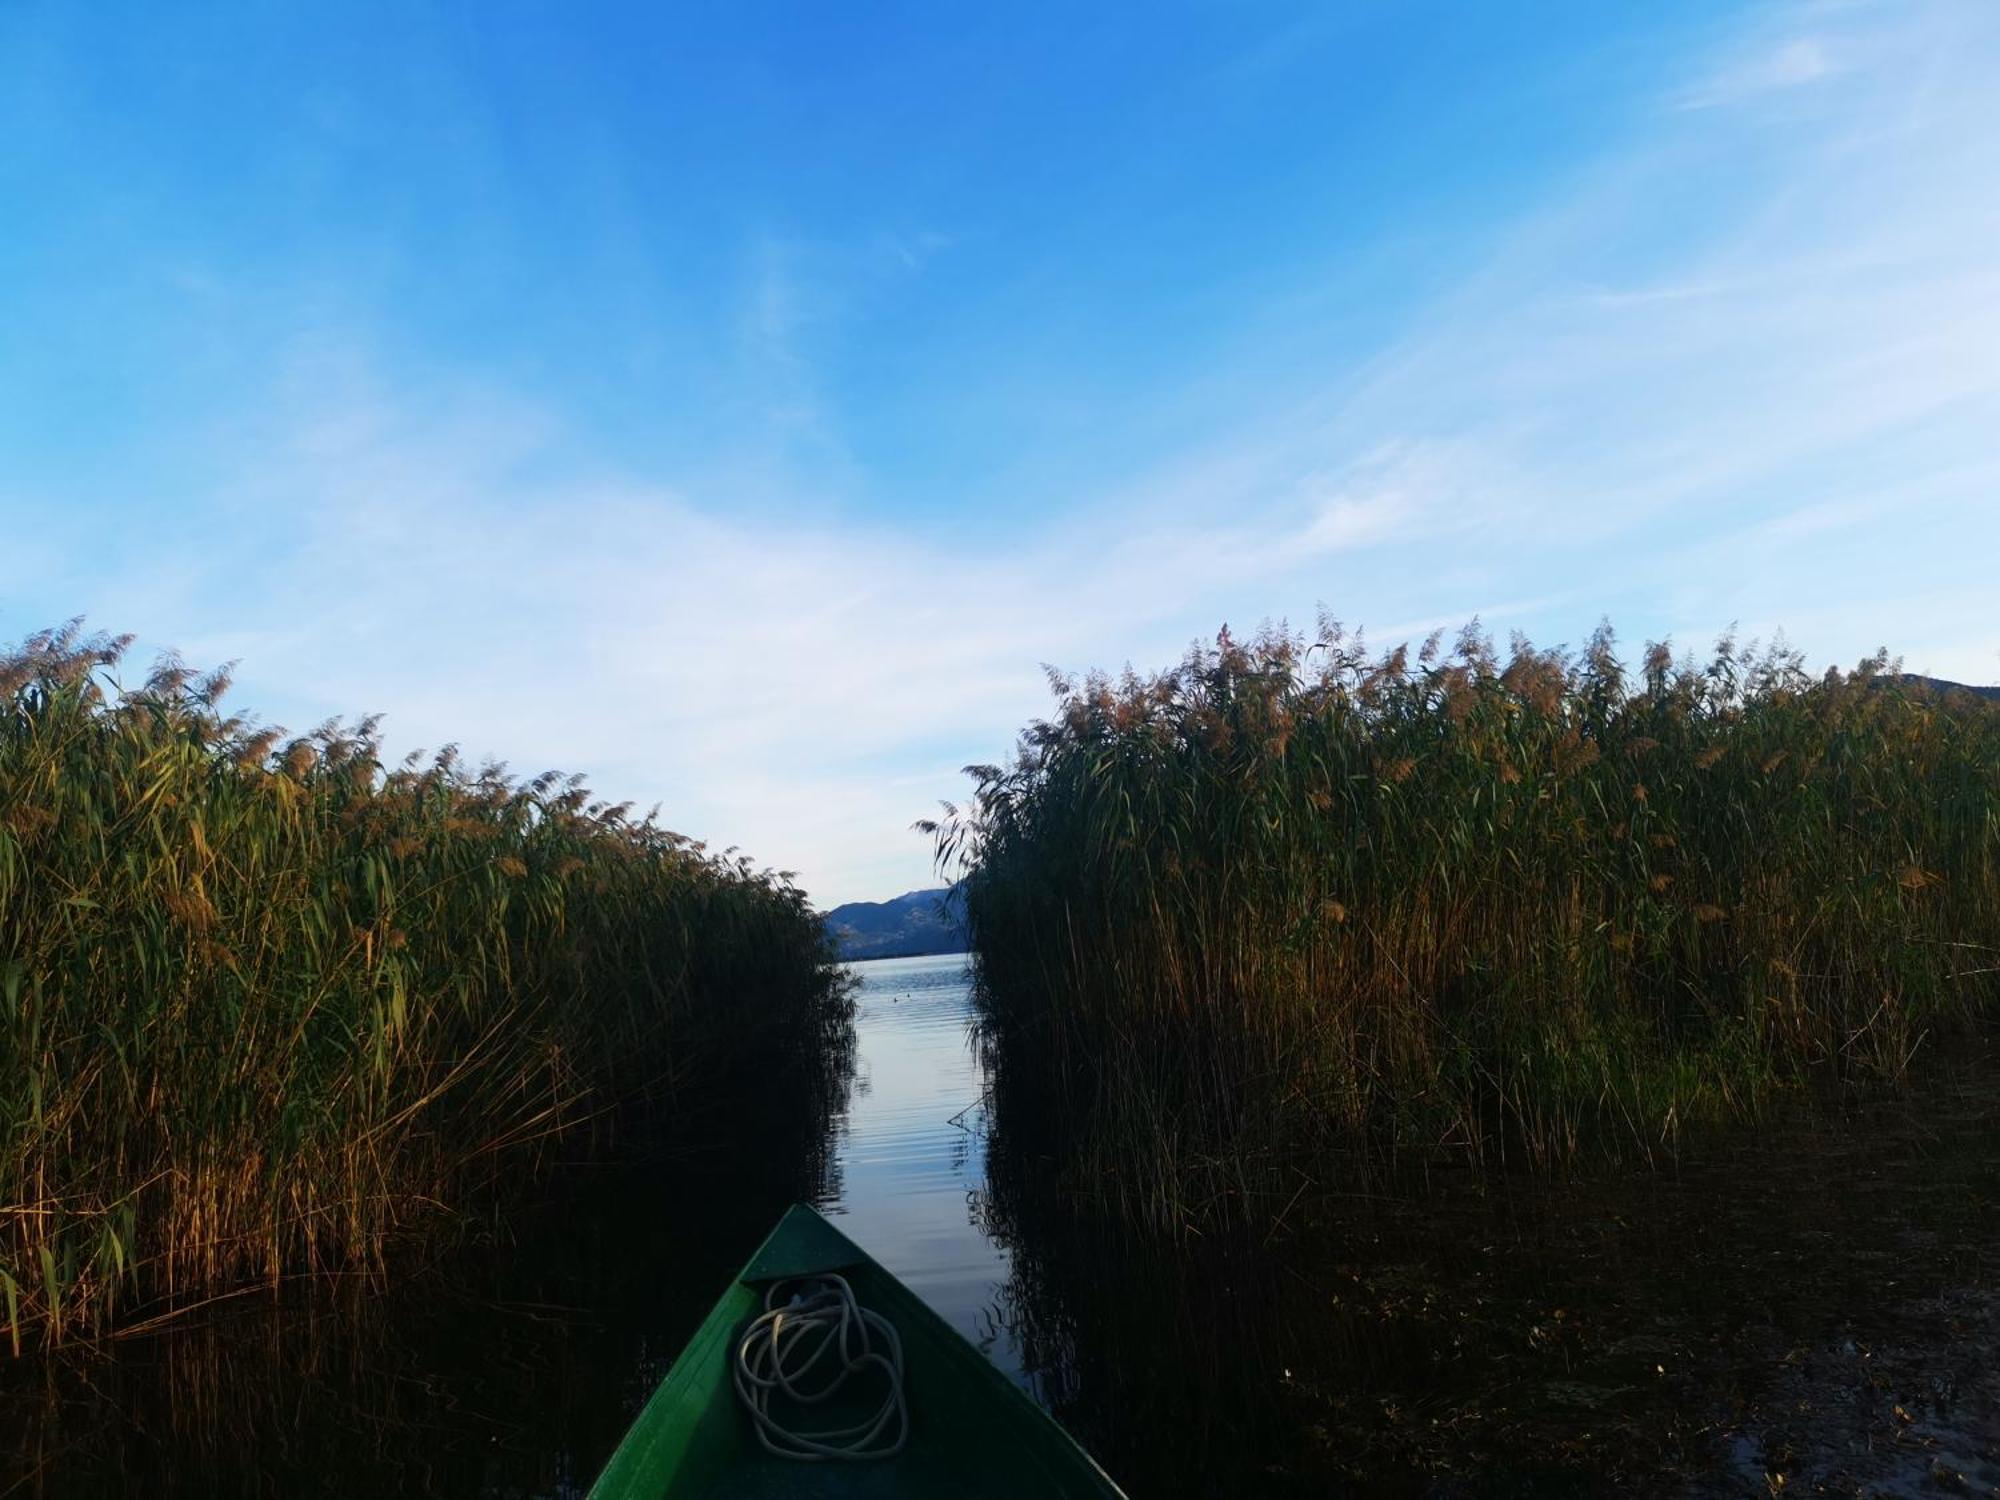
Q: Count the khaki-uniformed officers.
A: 0